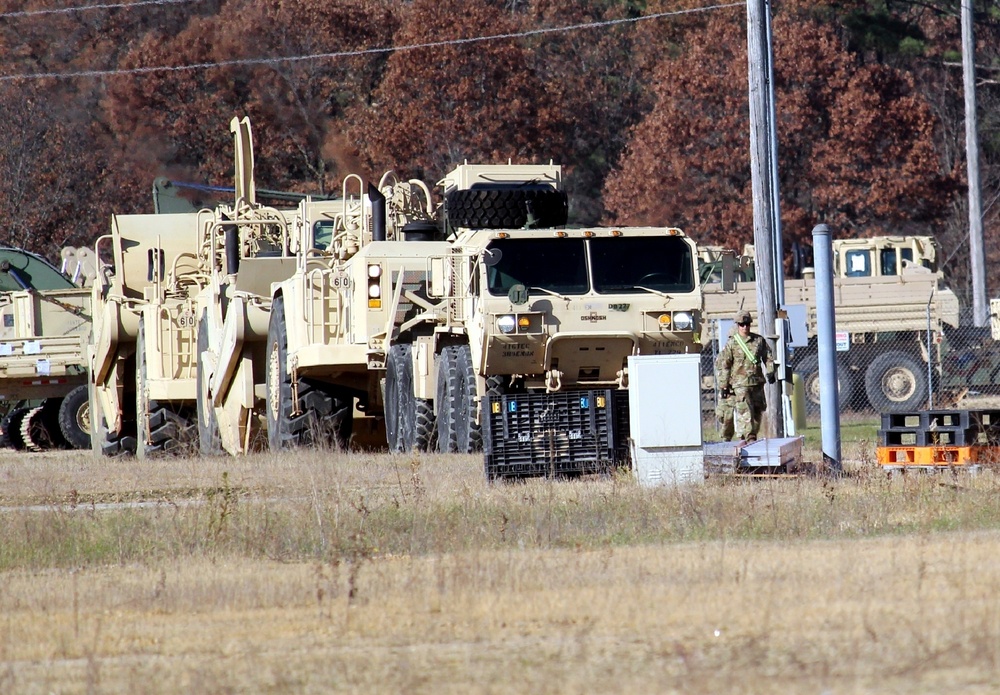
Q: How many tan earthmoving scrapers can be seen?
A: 2